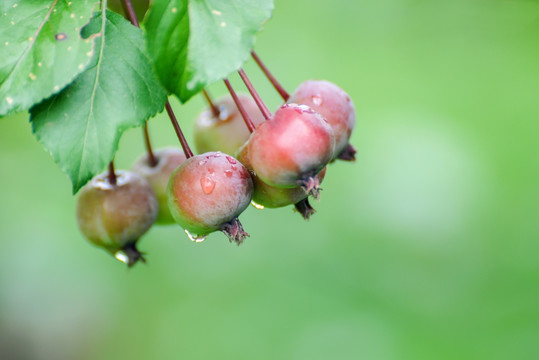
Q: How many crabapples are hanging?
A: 7